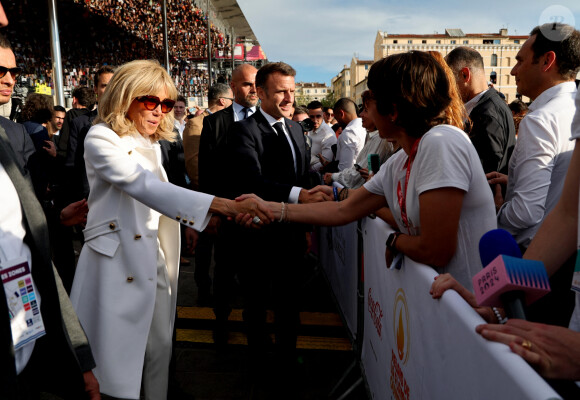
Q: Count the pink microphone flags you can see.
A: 1